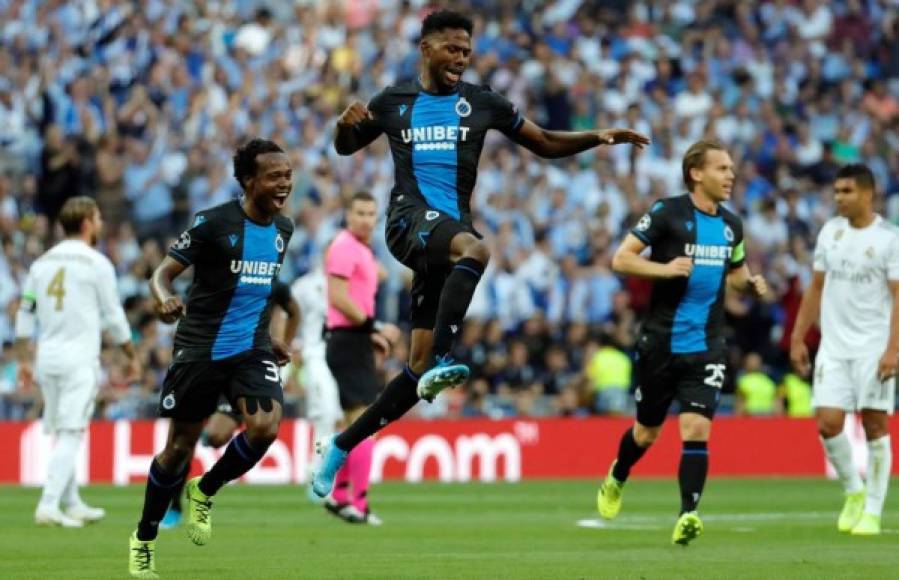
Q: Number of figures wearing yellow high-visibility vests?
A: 3